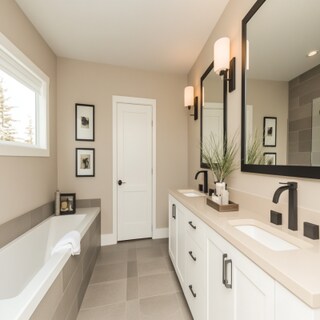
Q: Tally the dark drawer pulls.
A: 3